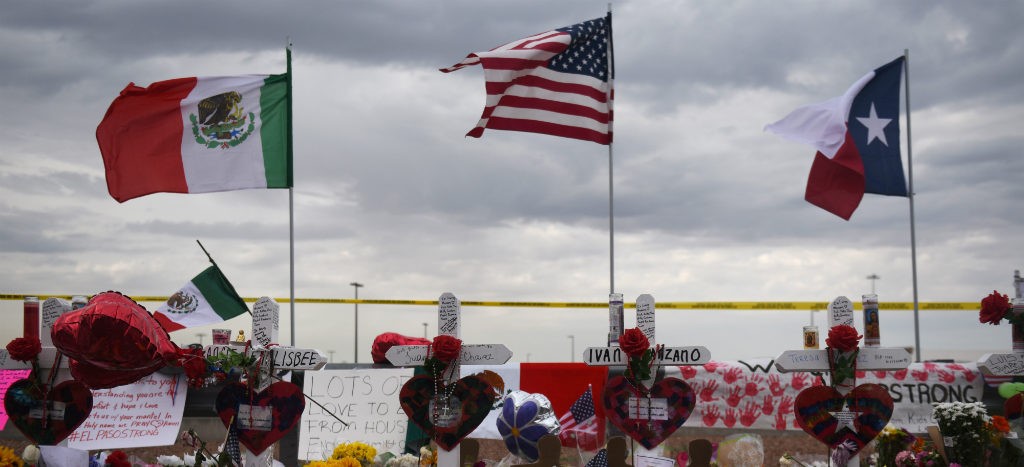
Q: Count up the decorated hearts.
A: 5